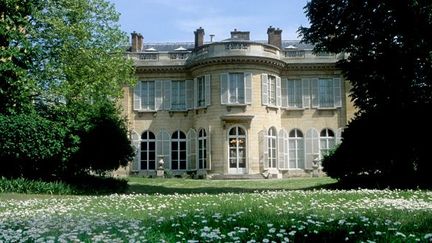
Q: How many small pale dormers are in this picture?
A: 3